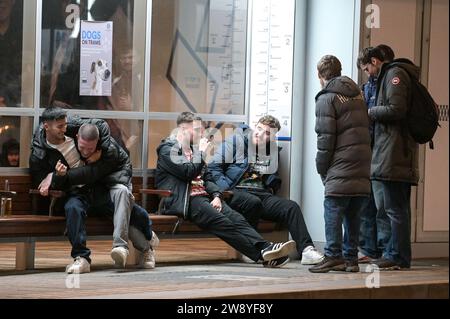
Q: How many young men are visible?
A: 7